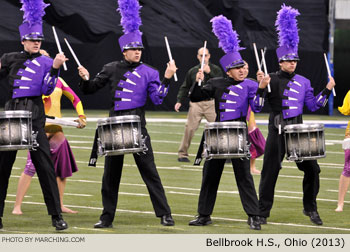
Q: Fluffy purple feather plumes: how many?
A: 4